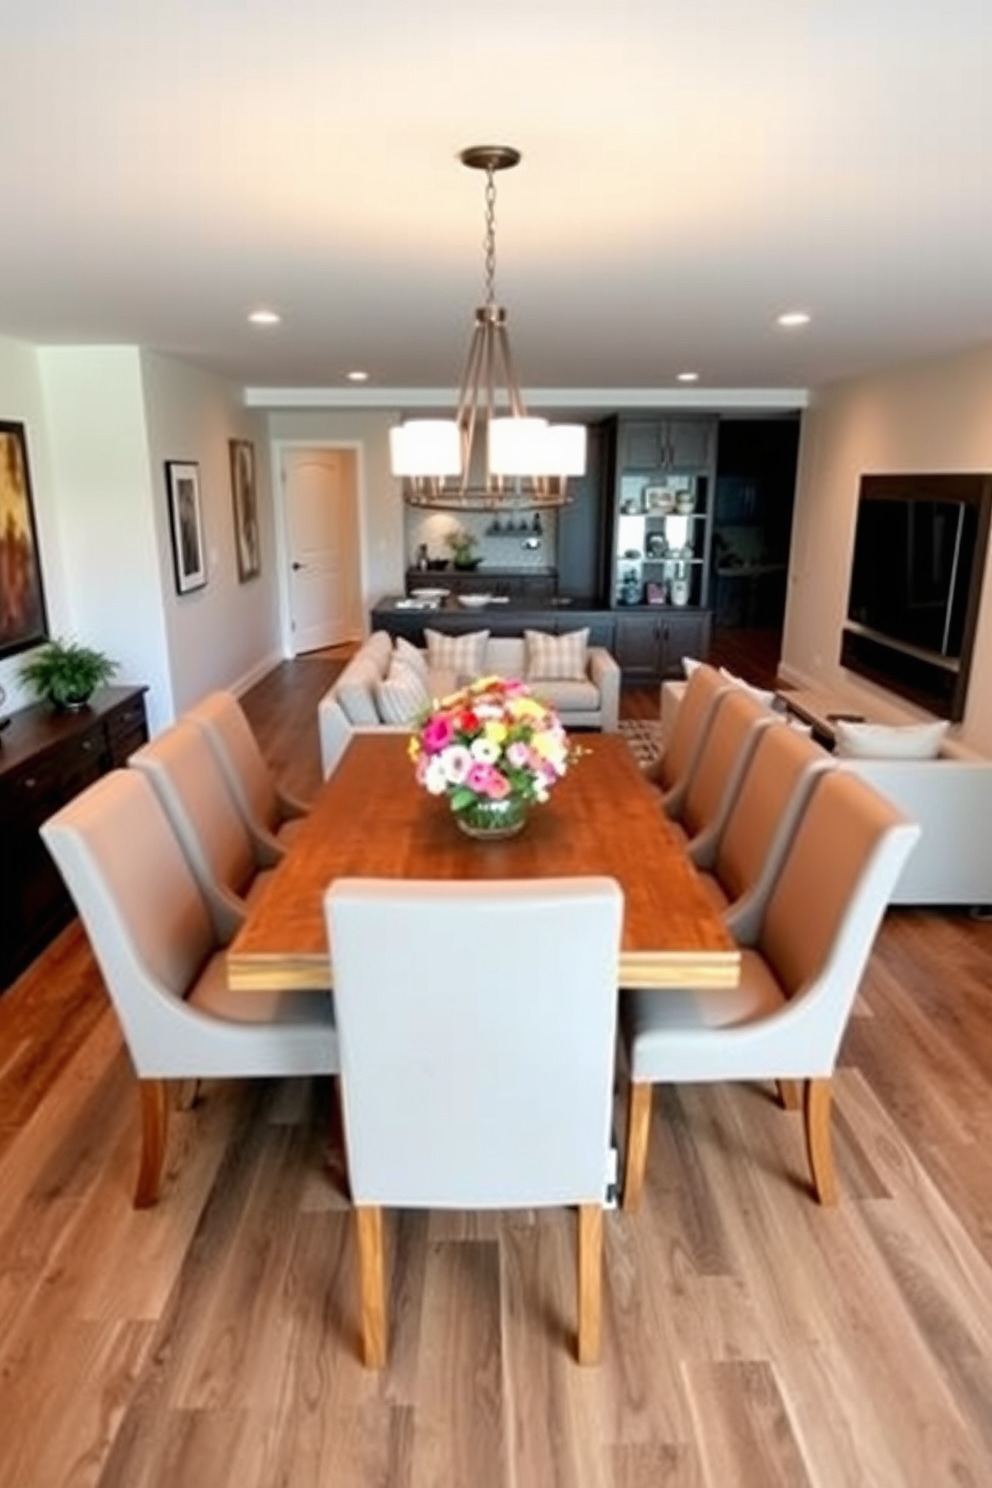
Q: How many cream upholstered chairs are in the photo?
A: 8